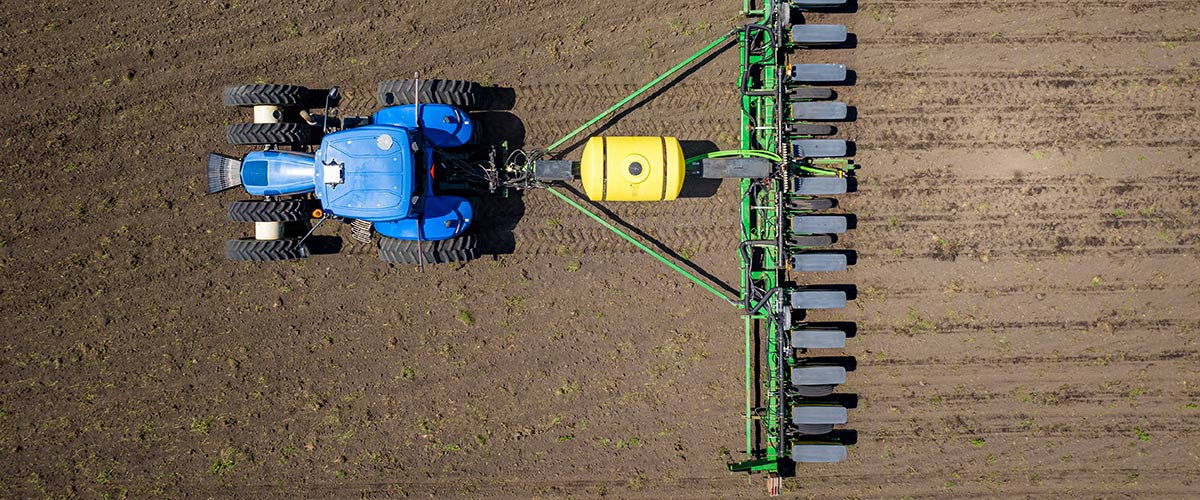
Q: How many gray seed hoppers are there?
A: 13